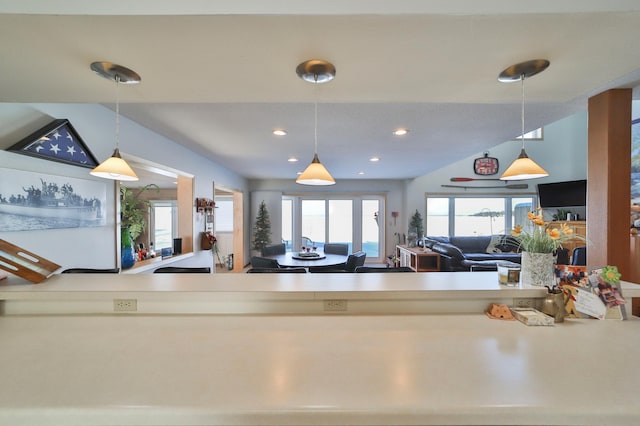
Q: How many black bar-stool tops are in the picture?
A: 4